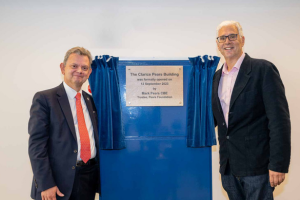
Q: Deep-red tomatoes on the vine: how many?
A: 0